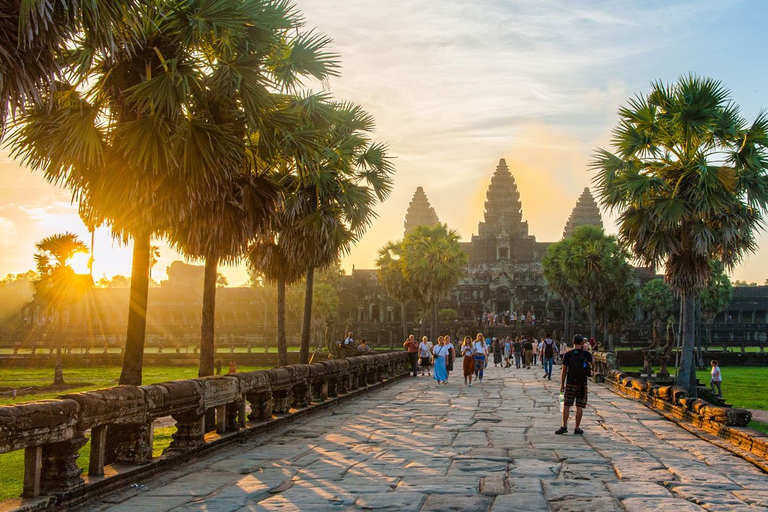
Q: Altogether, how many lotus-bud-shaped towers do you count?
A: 3